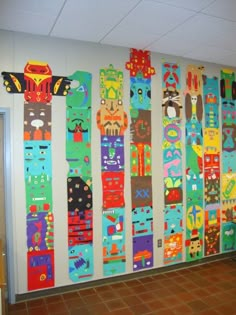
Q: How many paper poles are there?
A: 8